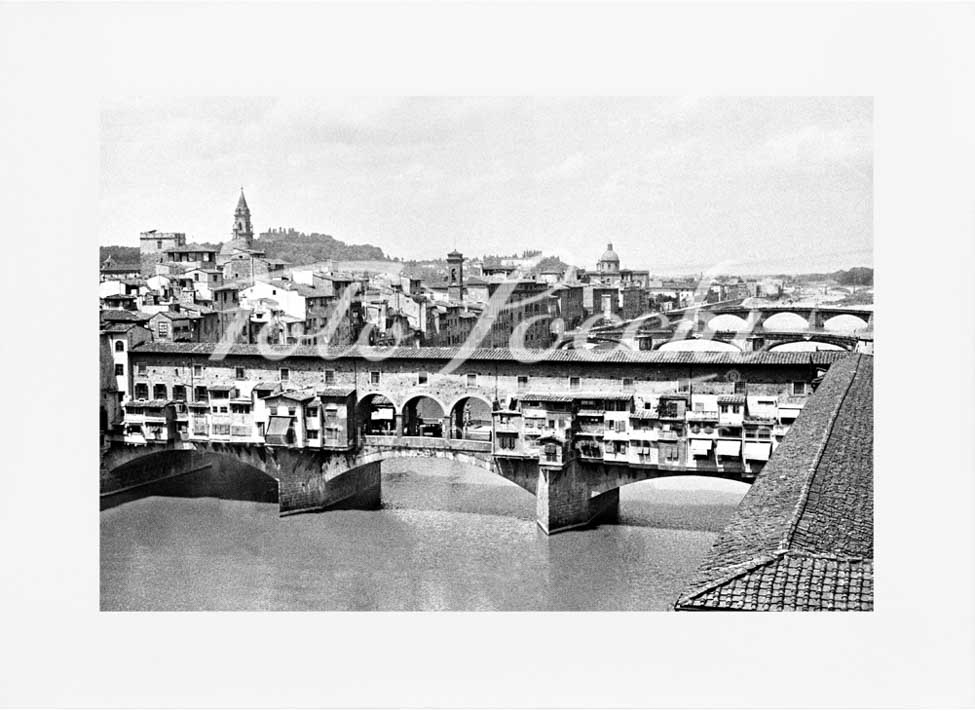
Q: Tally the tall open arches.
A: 3